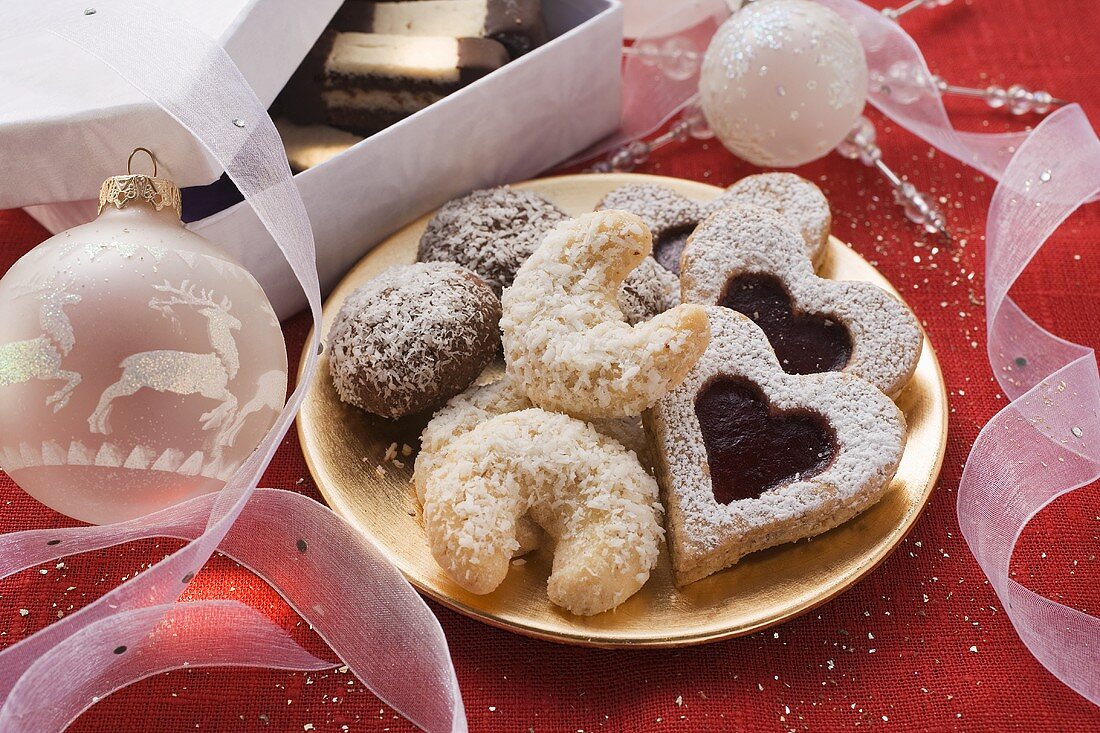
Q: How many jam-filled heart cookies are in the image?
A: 3